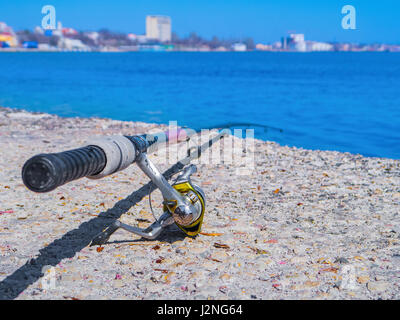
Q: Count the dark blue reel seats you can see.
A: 1